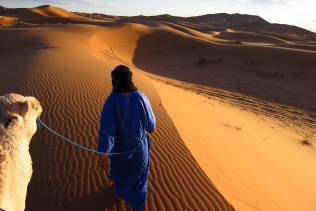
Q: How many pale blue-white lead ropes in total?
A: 1